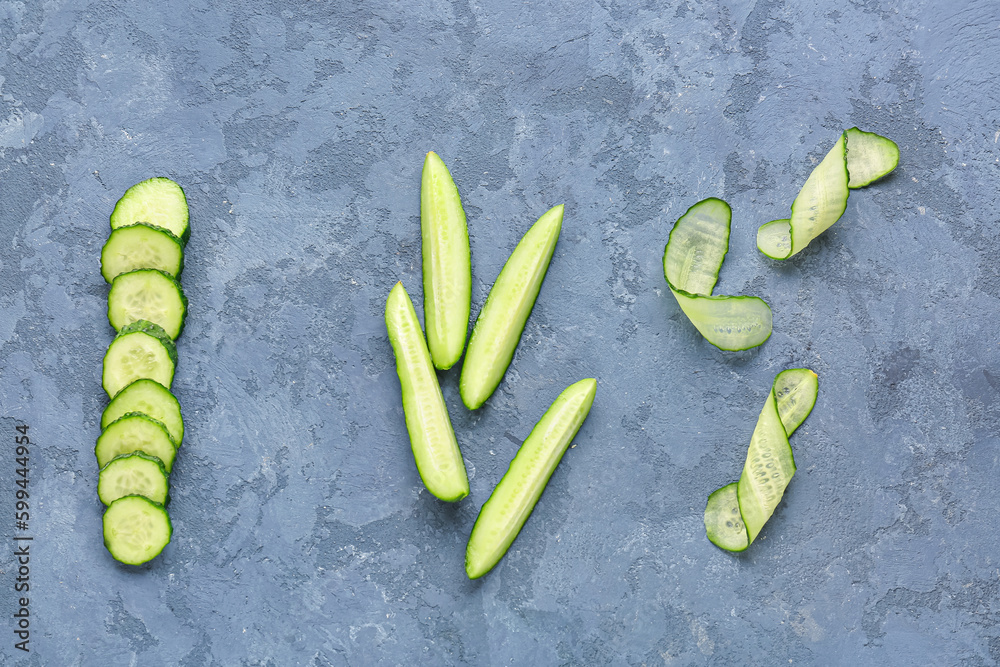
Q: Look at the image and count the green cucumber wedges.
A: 4